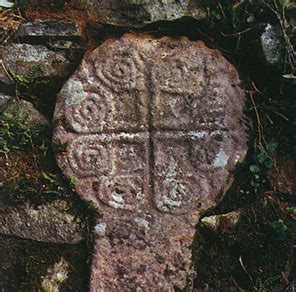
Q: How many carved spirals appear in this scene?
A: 8